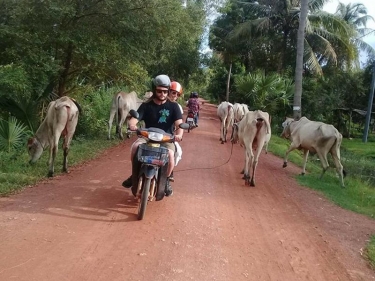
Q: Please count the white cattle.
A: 6